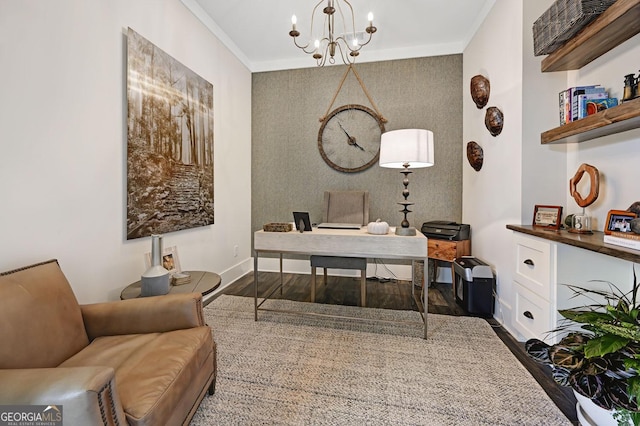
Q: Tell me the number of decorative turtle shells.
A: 3